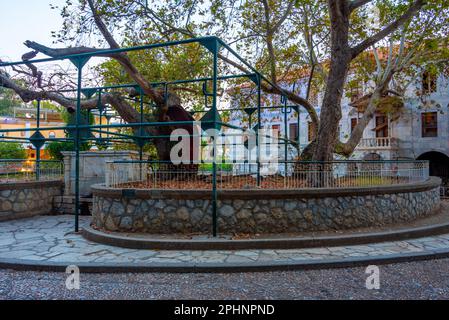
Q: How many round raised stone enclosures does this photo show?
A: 1